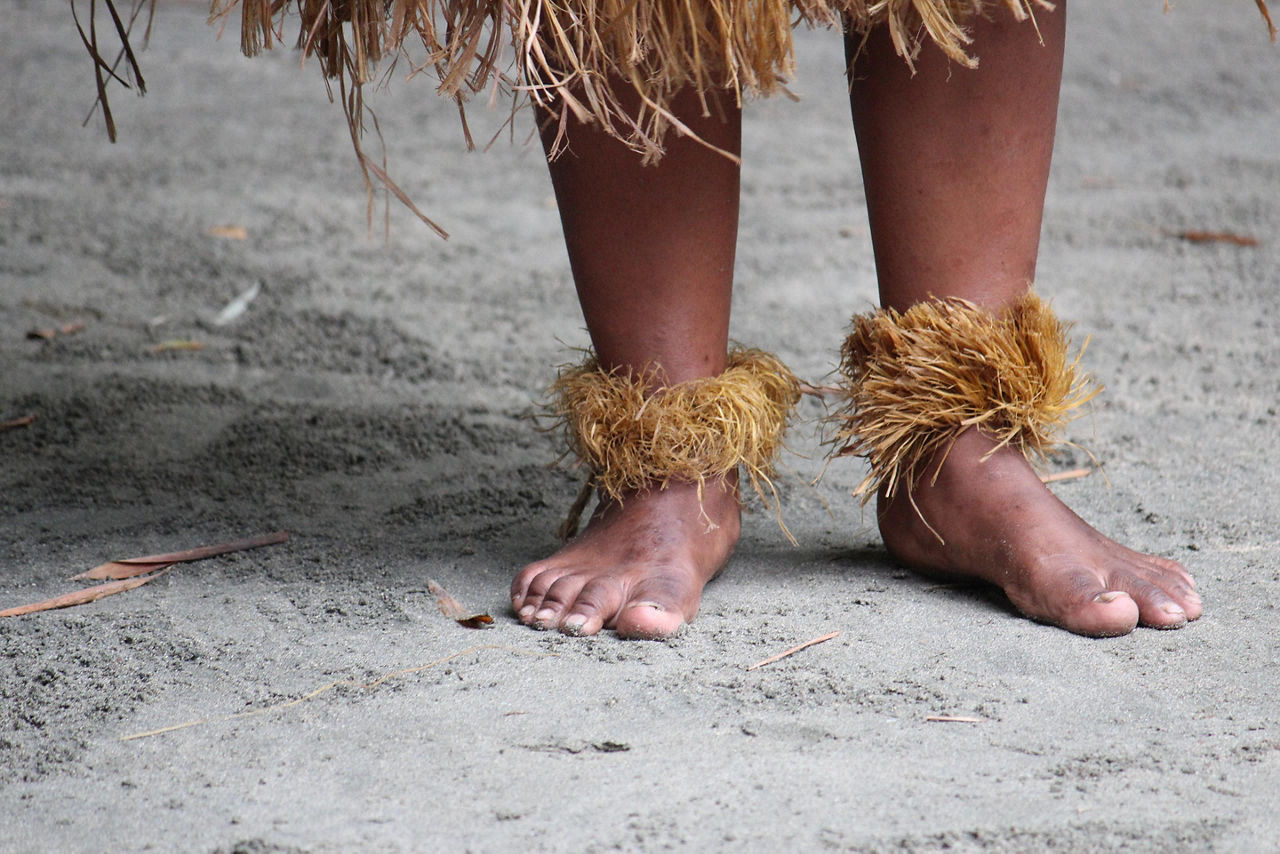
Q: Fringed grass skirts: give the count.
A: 1